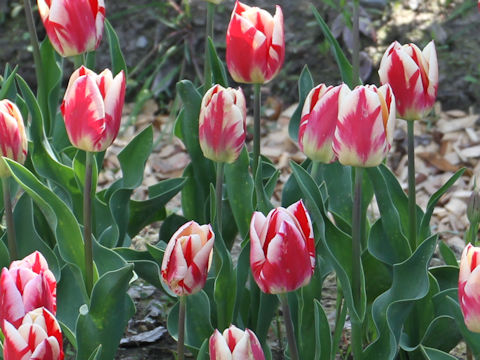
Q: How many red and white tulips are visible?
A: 14